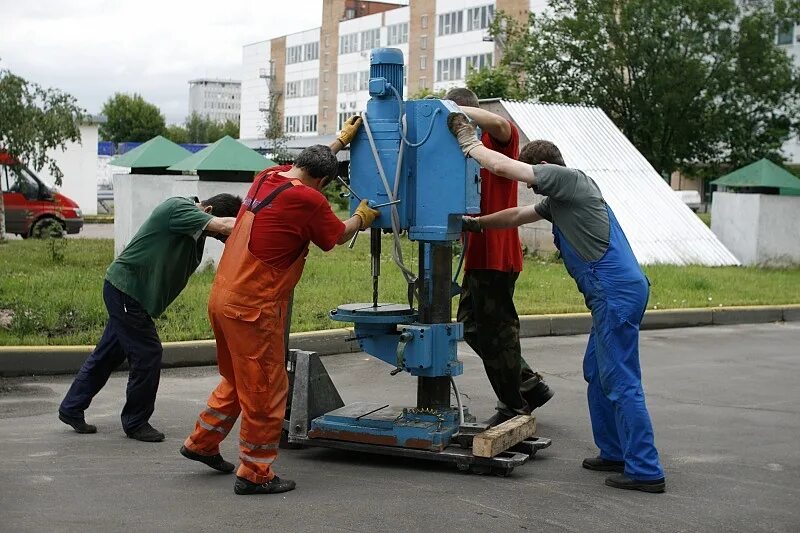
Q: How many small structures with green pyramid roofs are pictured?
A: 3